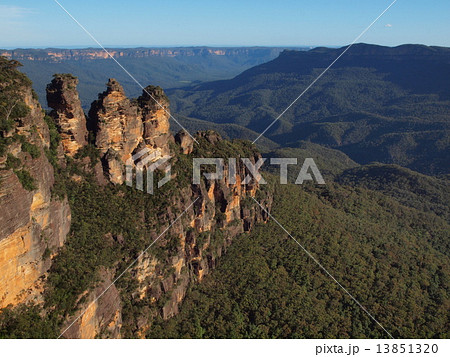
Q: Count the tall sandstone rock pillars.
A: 3